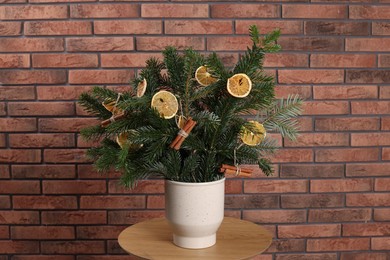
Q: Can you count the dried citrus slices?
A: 8